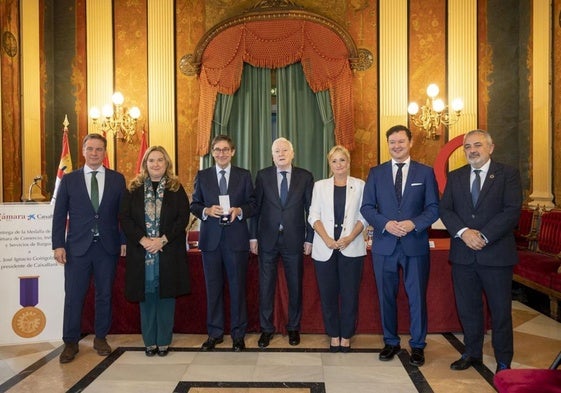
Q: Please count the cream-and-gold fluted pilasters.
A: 6